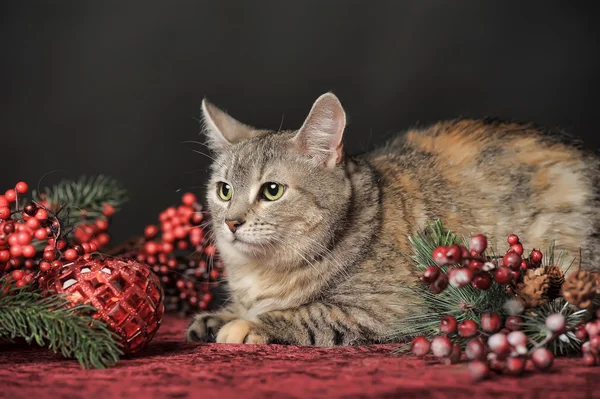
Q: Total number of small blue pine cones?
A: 0